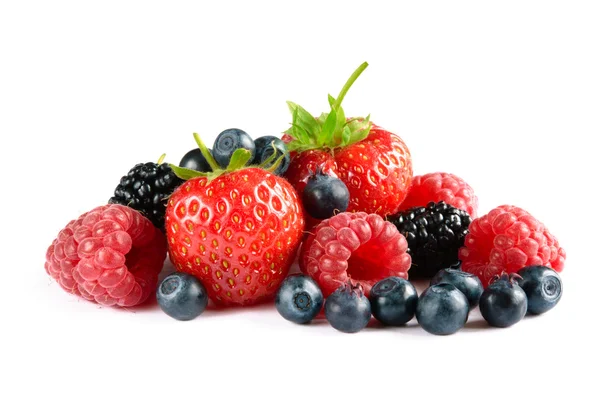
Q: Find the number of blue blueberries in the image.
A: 12